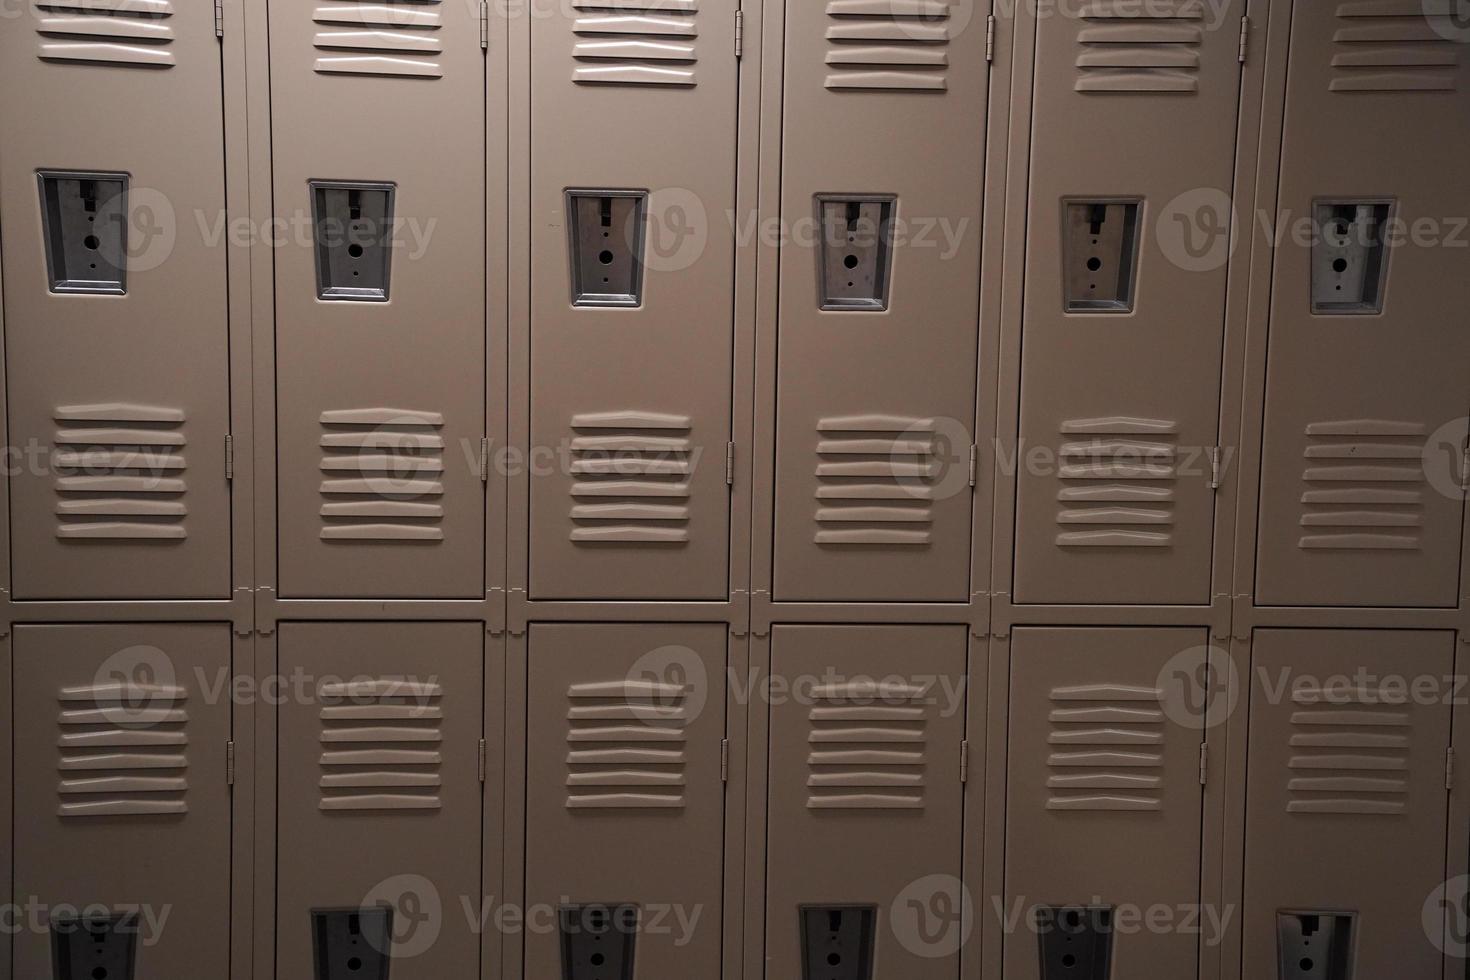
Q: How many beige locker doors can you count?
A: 12